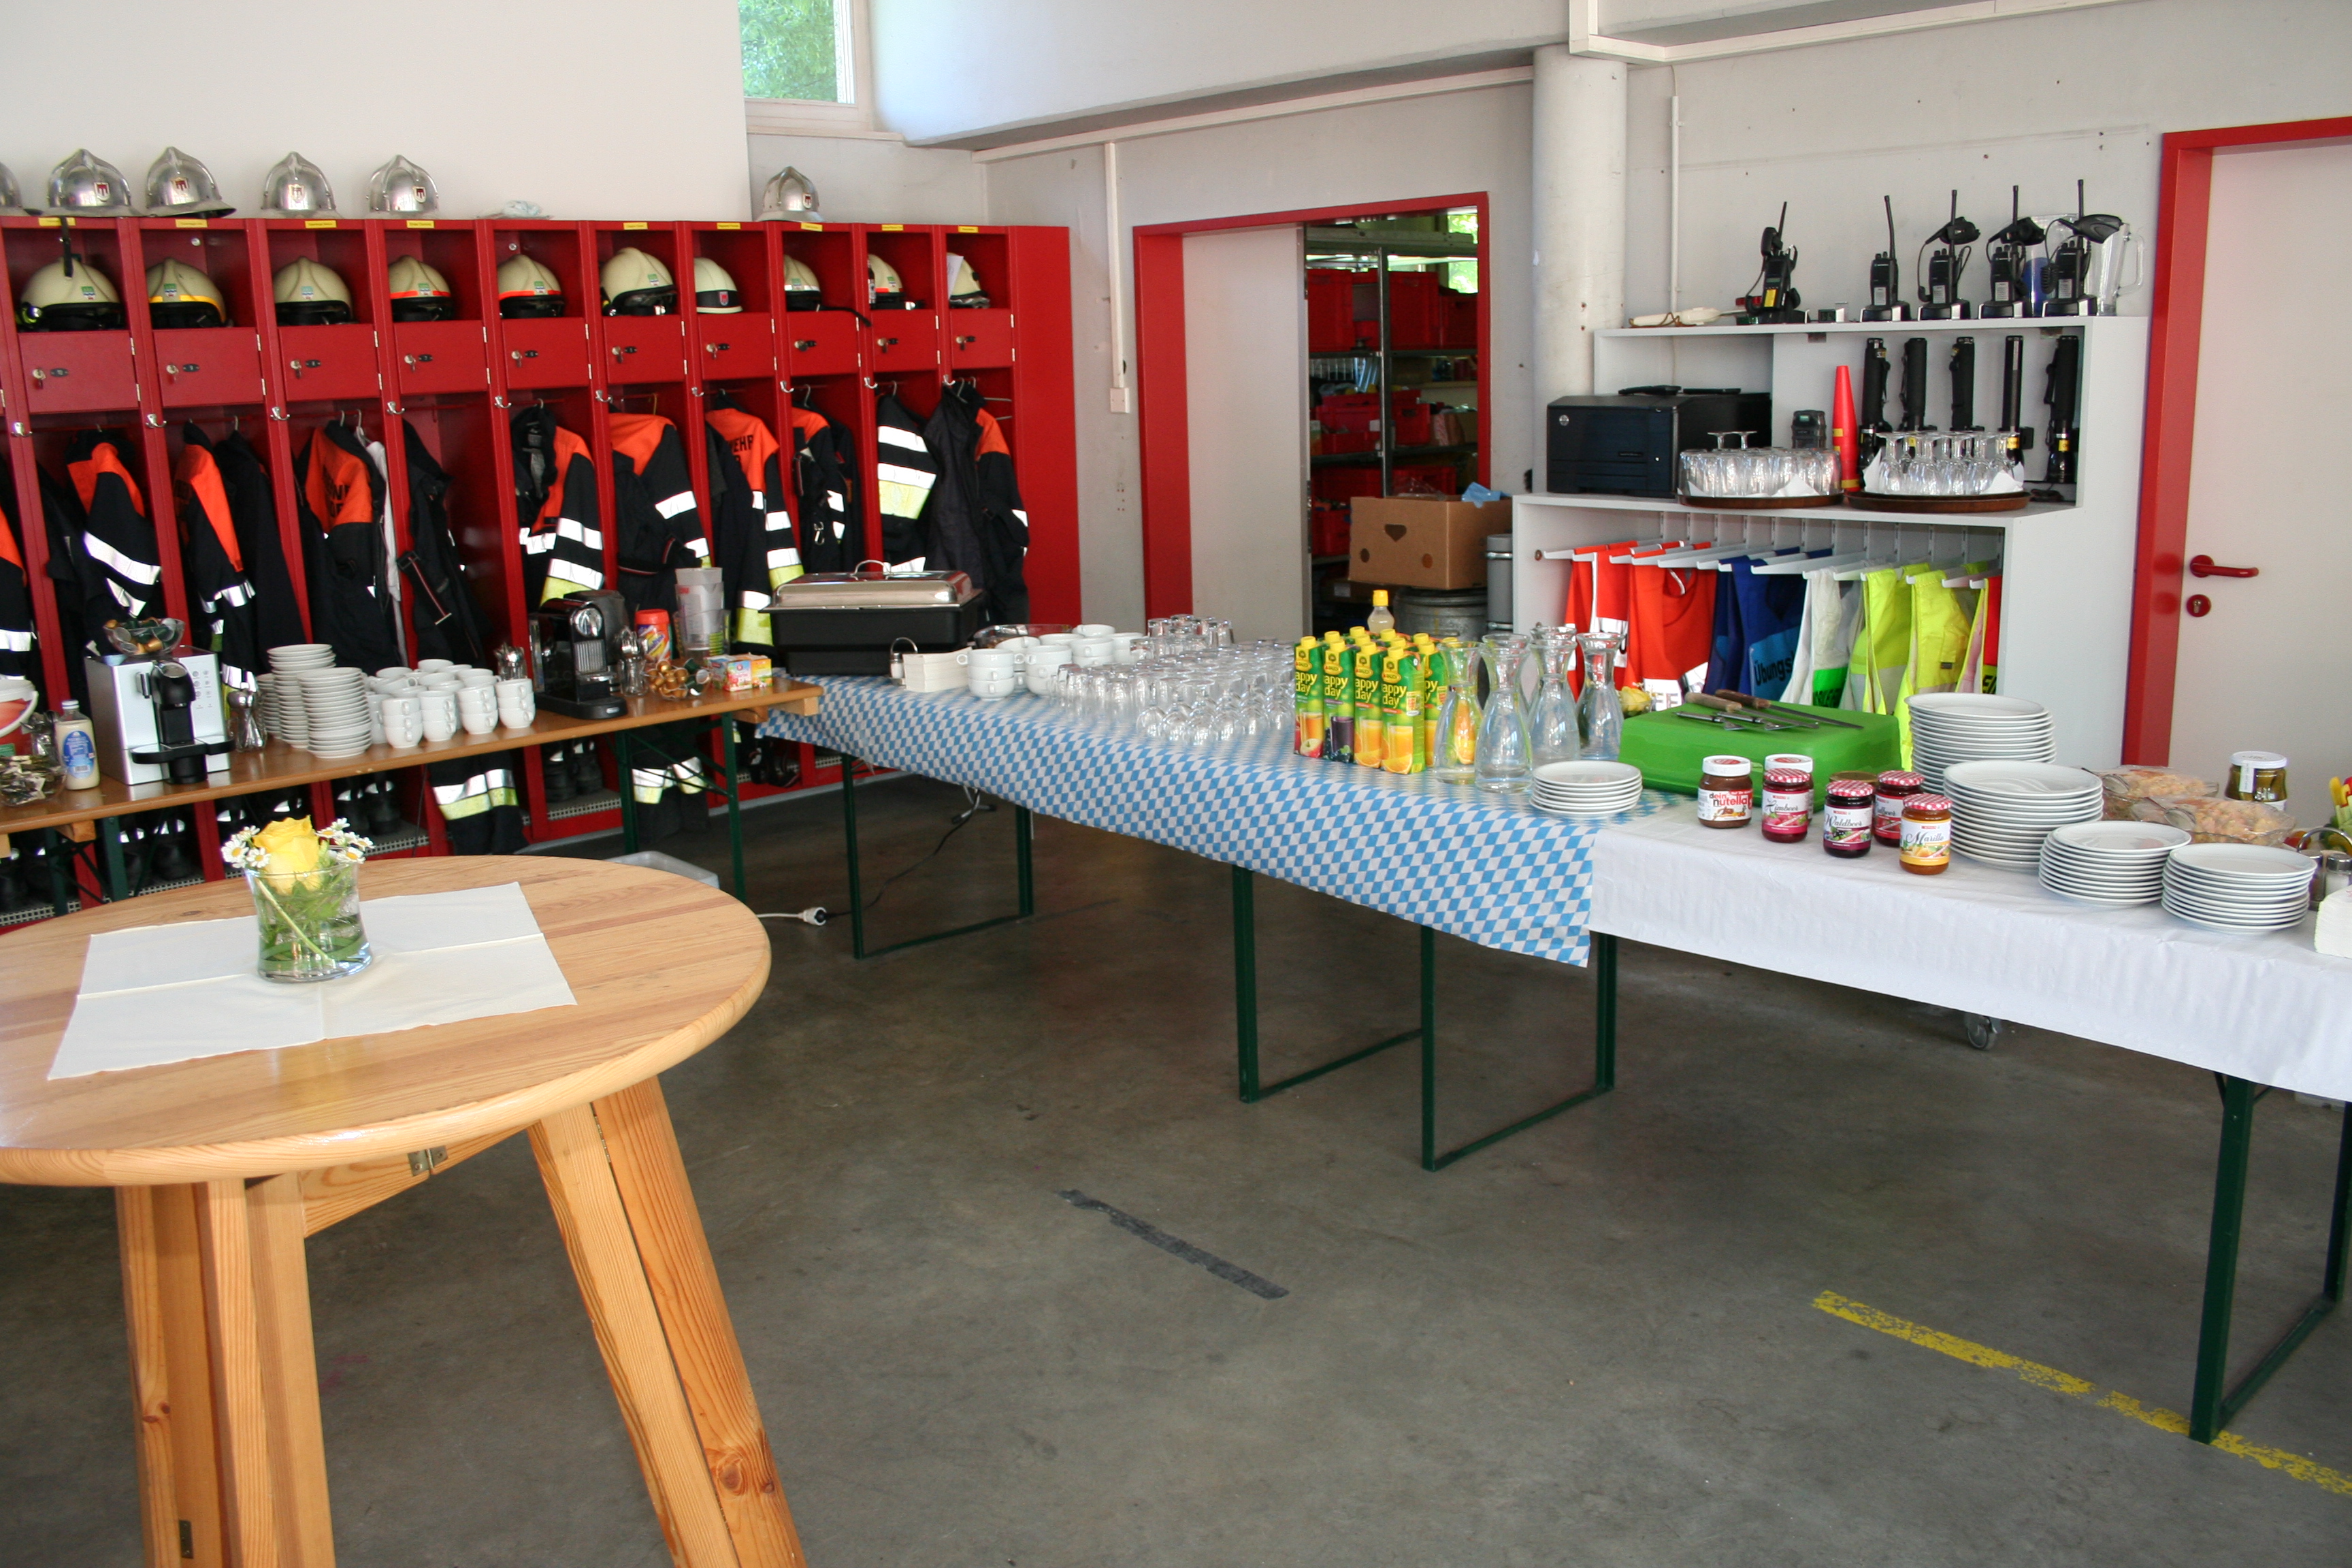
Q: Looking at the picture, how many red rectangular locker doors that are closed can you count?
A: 10